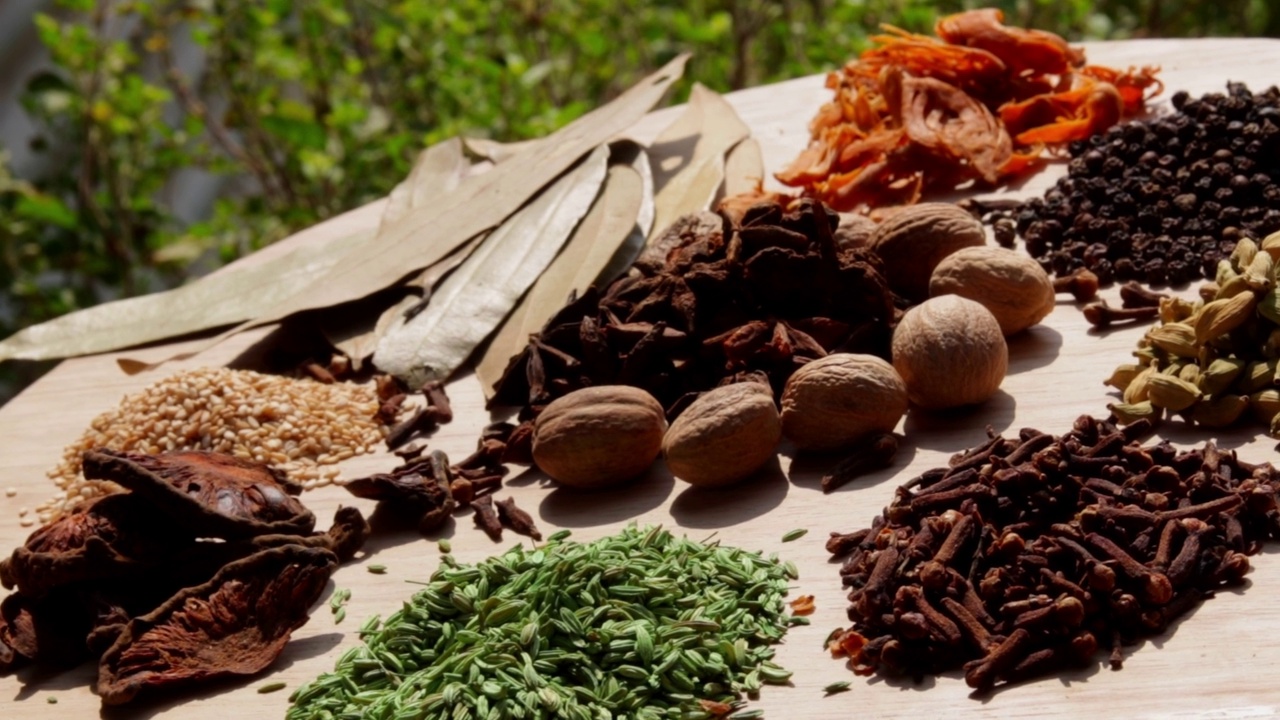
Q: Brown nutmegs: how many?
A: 7